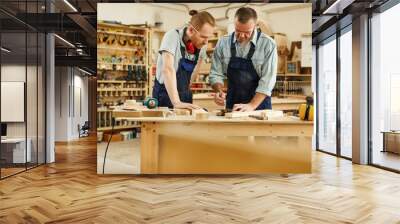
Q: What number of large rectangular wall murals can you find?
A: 1